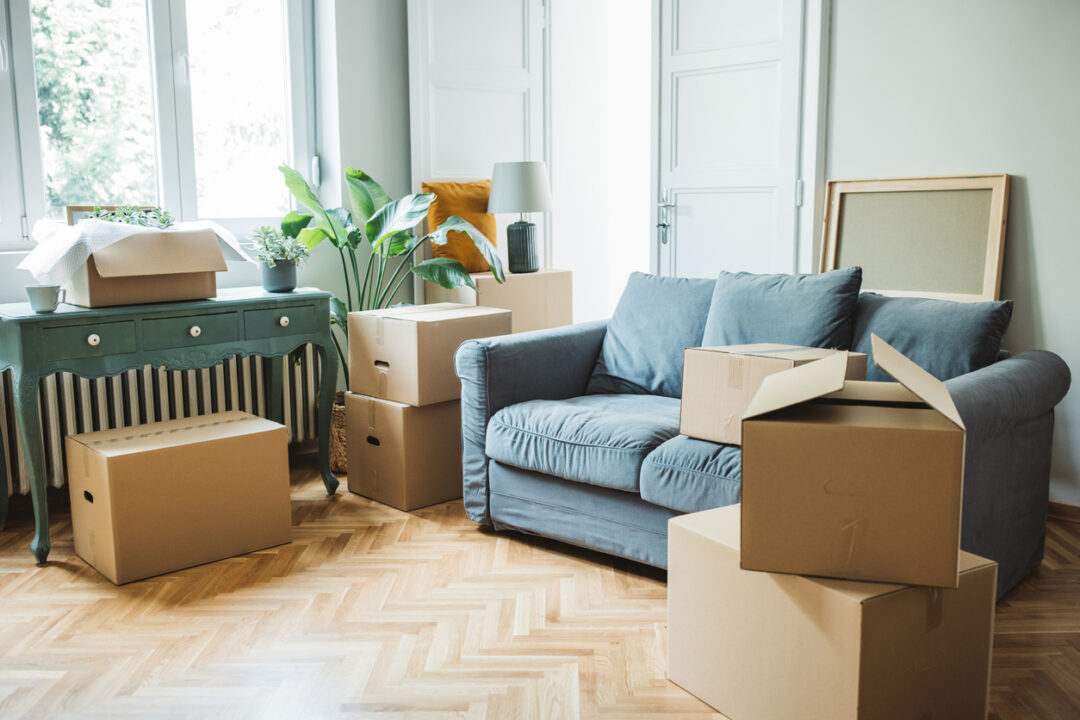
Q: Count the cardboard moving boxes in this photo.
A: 8